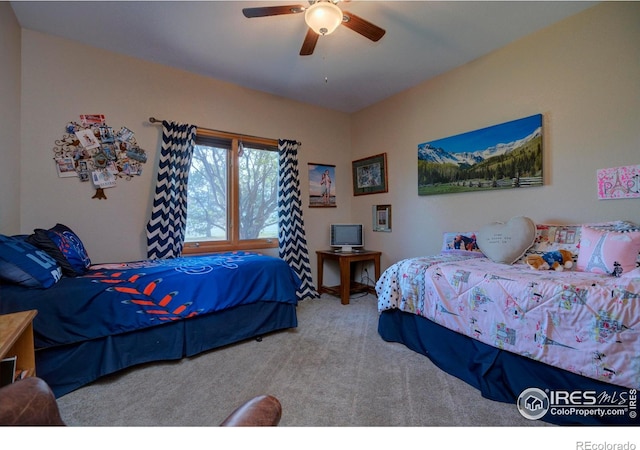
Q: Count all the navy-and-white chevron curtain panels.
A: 2